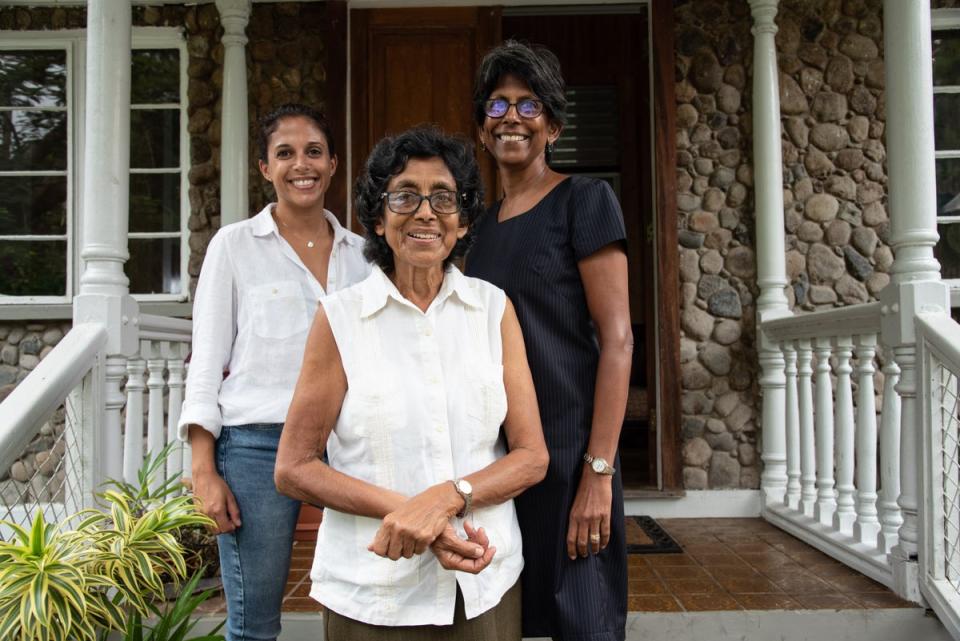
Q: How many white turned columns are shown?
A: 4